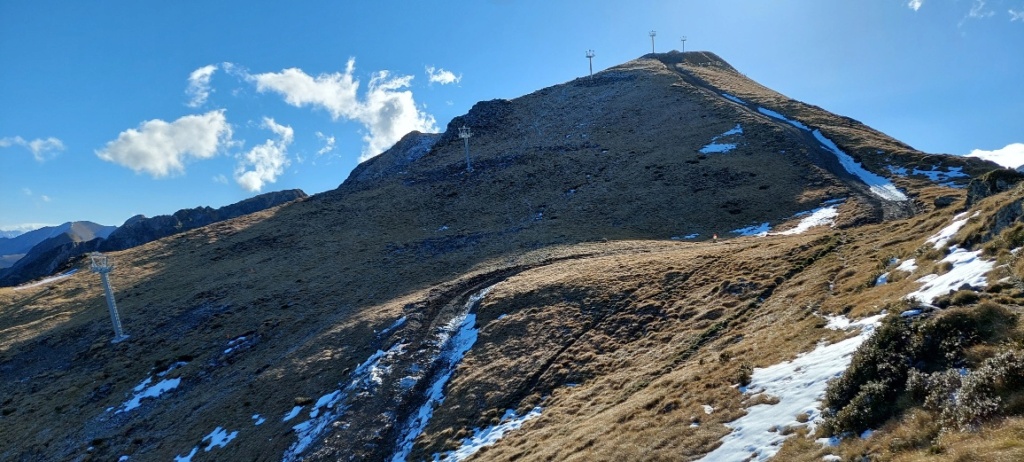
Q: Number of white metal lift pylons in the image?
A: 5